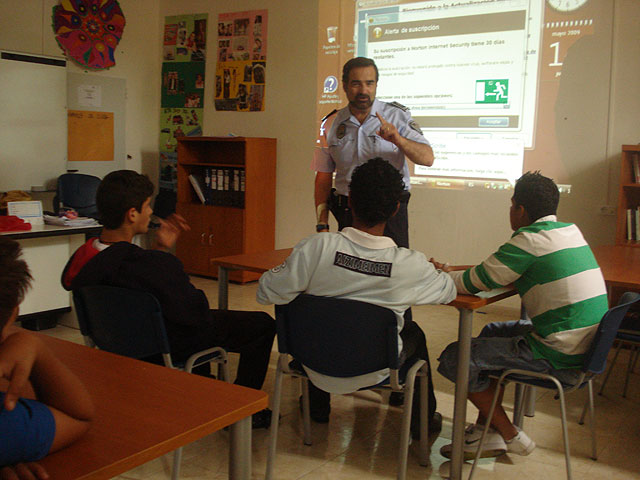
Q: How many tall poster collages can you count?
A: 2